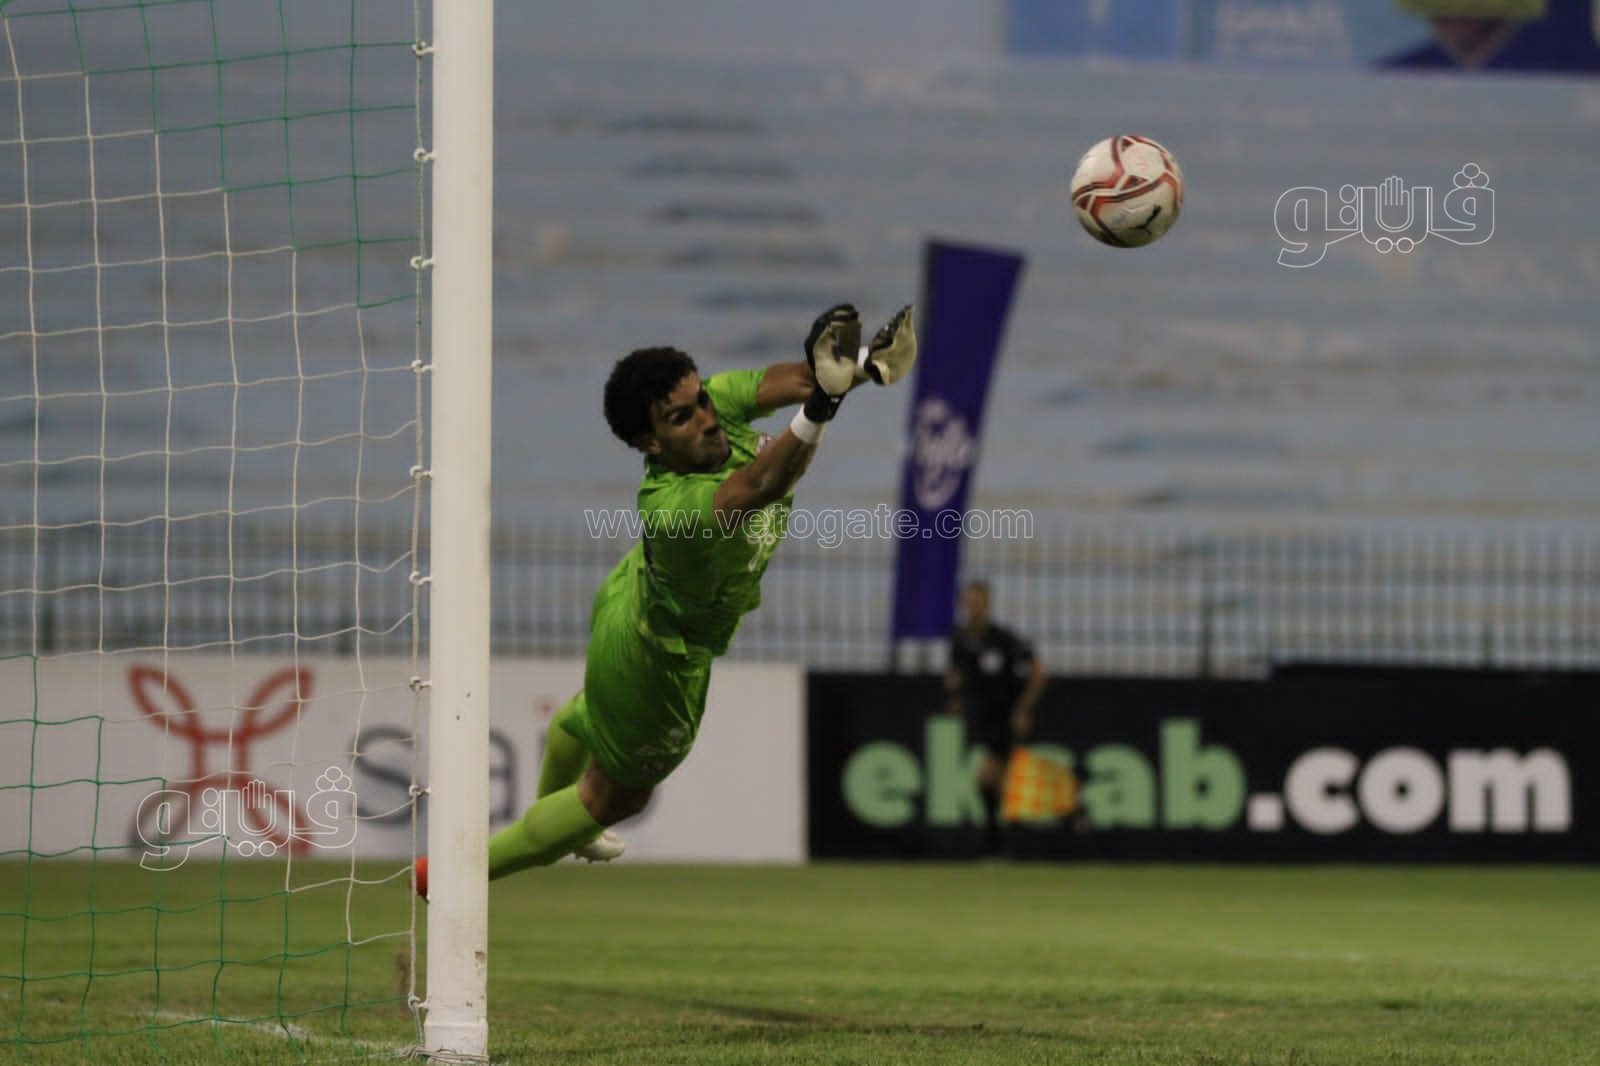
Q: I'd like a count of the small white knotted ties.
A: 9